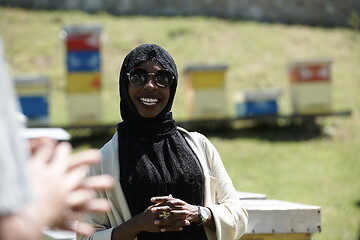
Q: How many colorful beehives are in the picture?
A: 5